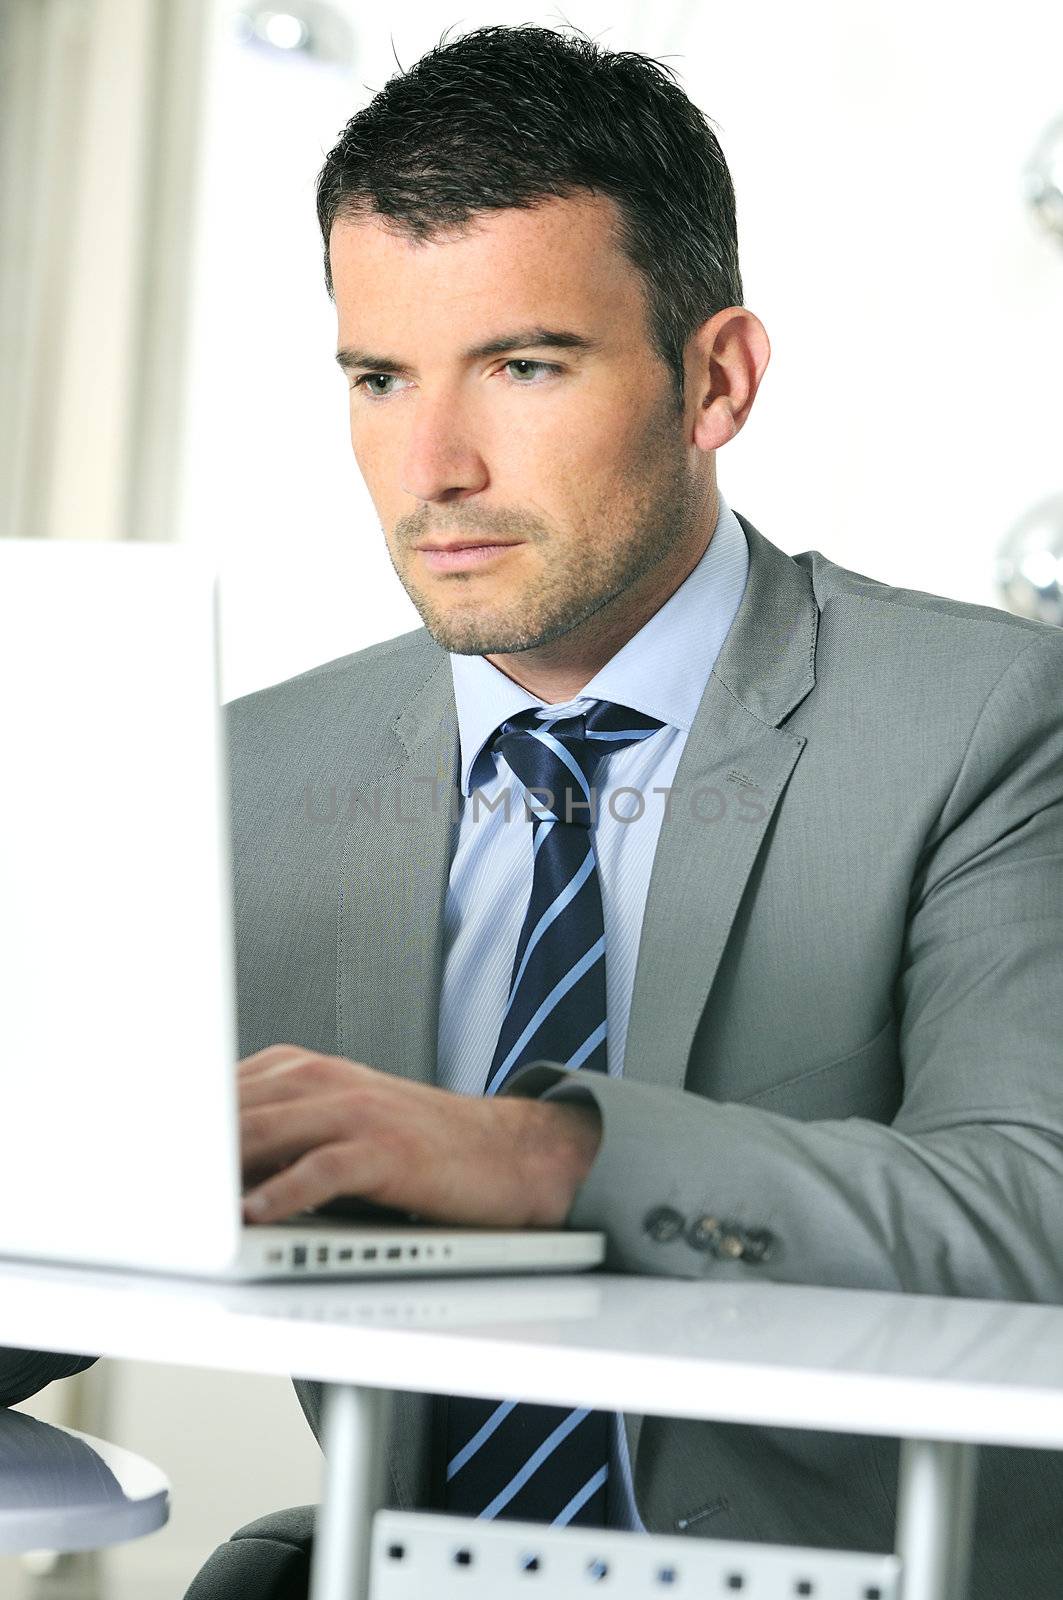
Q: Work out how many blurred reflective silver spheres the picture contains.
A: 3